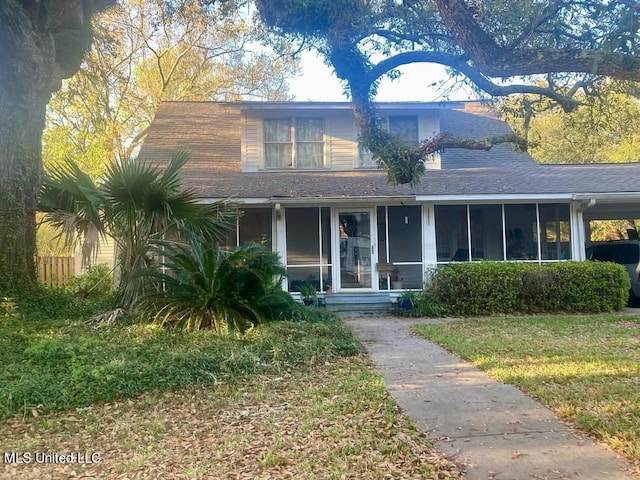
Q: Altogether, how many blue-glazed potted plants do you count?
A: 2